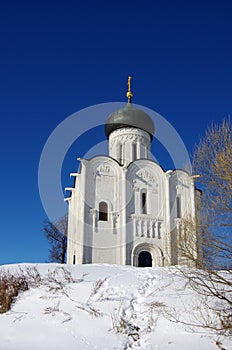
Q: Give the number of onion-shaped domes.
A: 1